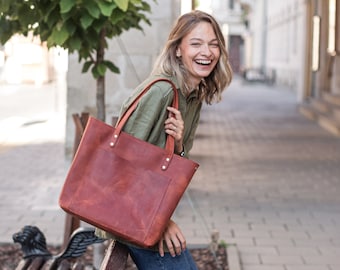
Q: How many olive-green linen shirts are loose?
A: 1